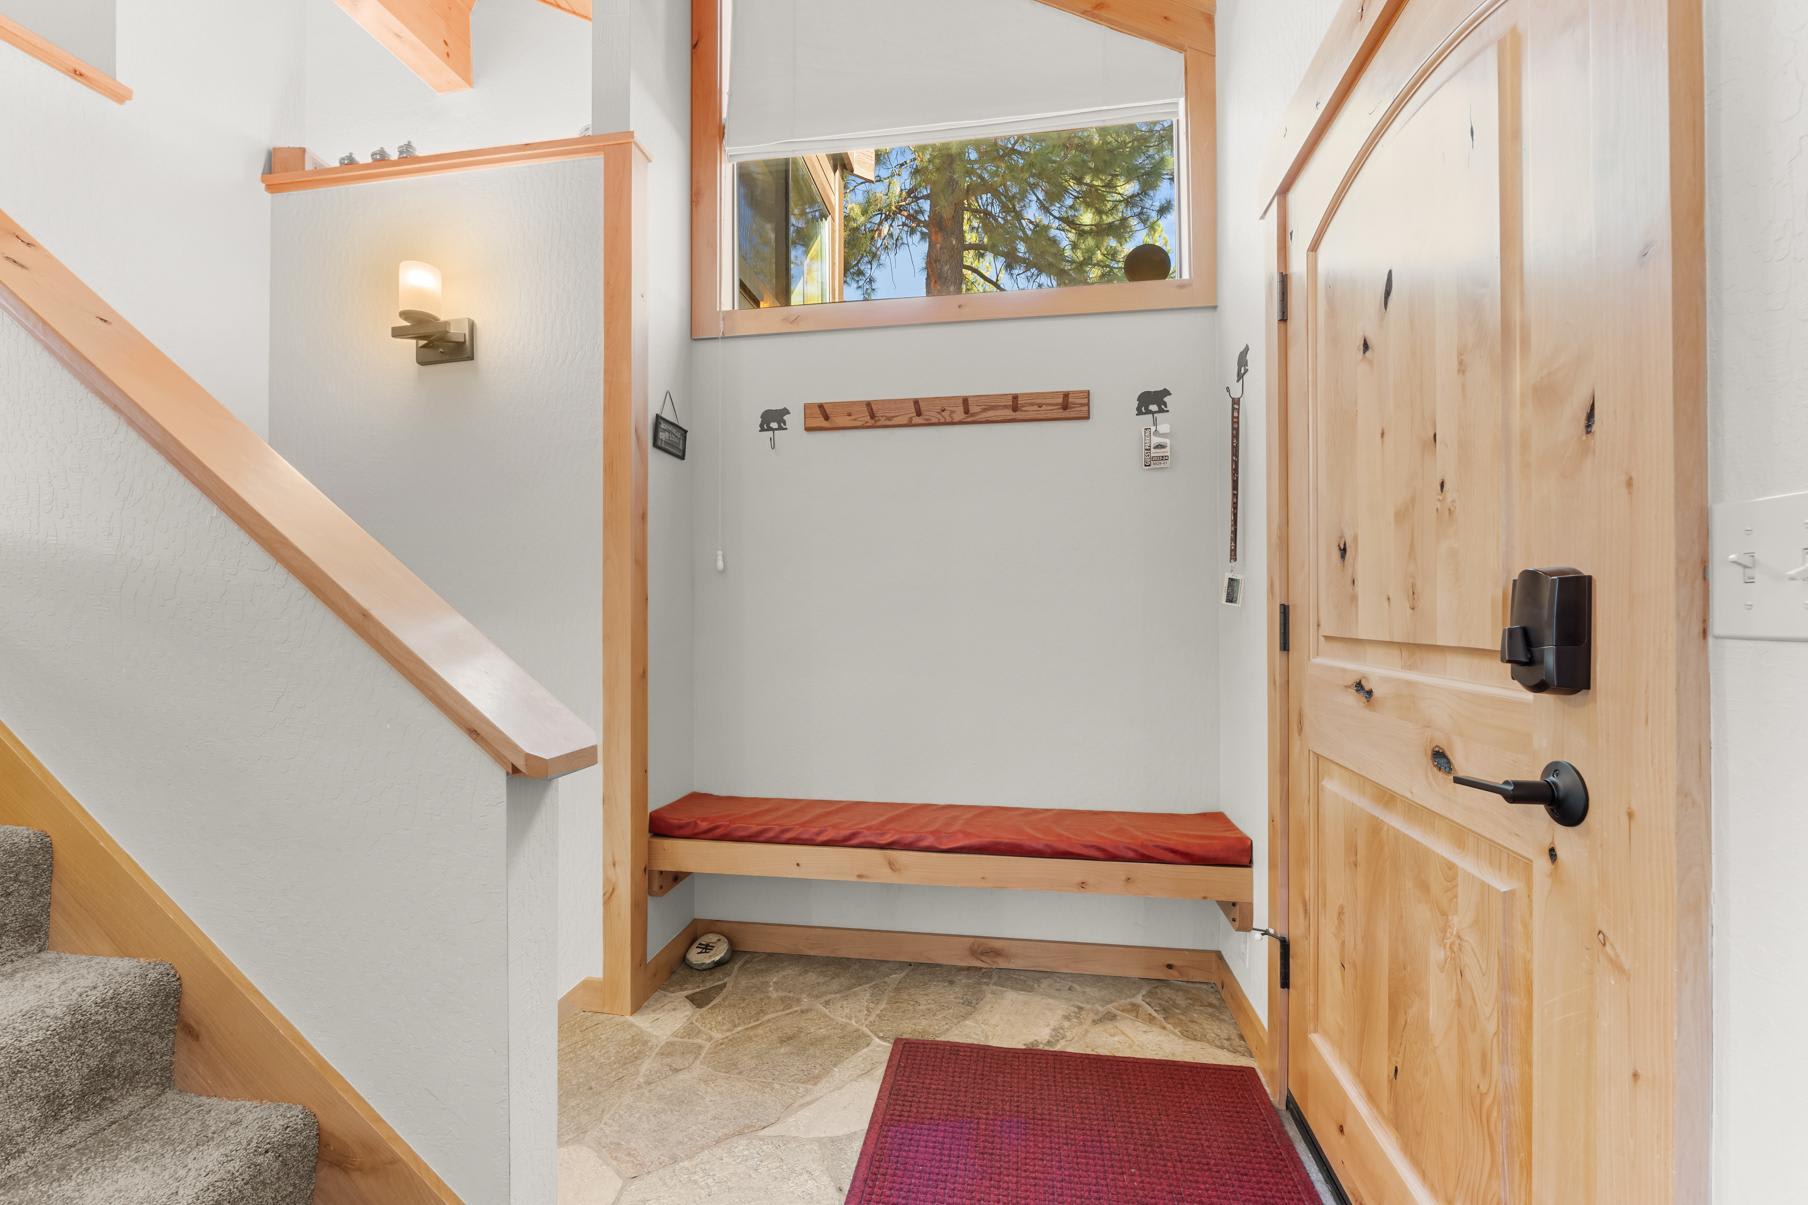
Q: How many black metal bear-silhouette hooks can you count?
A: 3